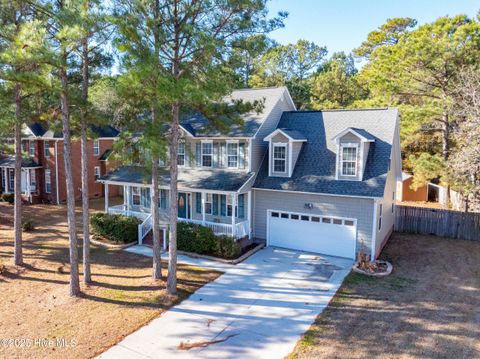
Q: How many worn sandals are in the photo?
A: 0